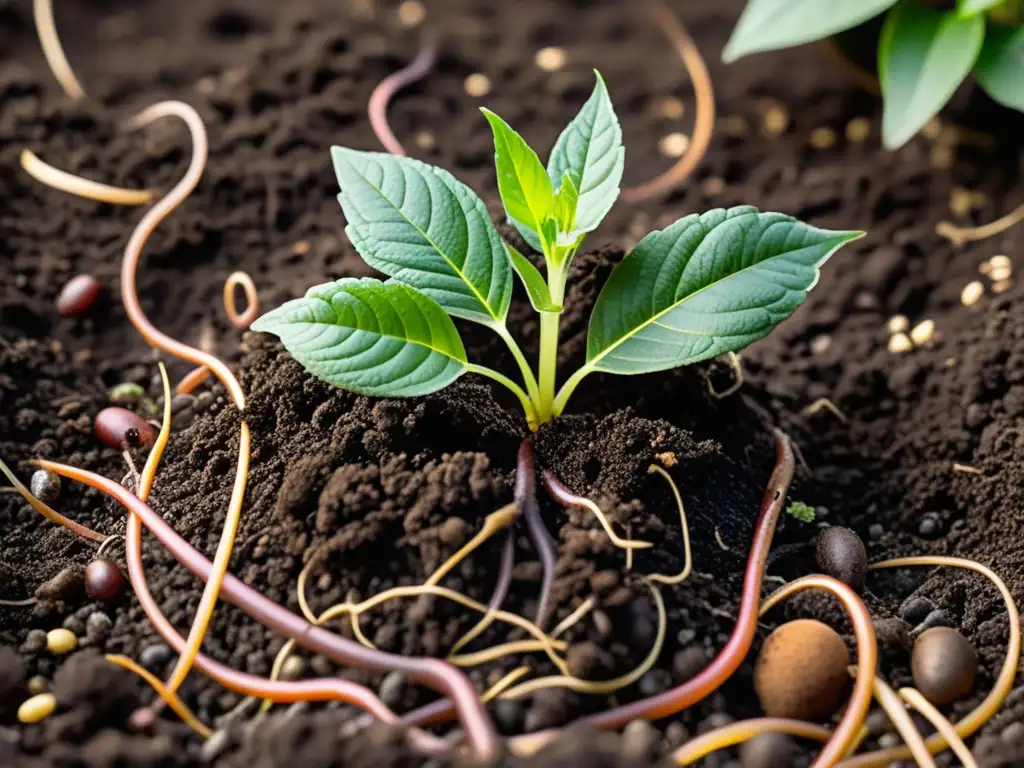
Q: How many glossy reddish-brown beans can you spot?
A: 3